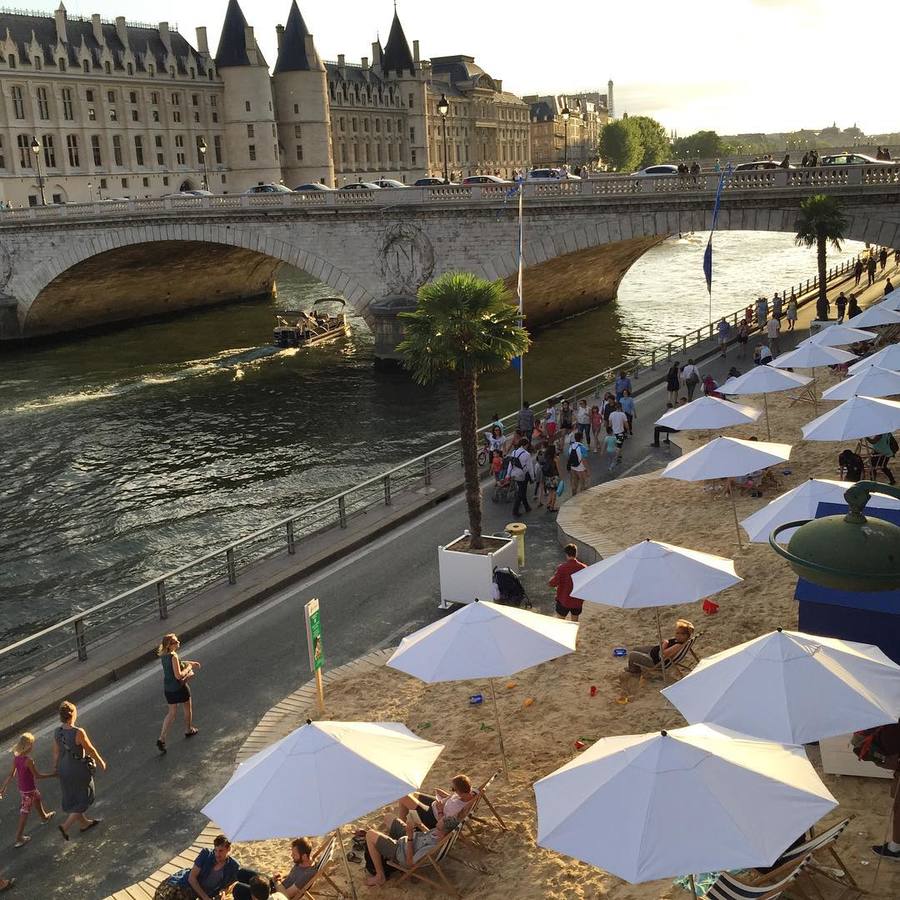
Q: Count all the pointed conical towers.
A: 3